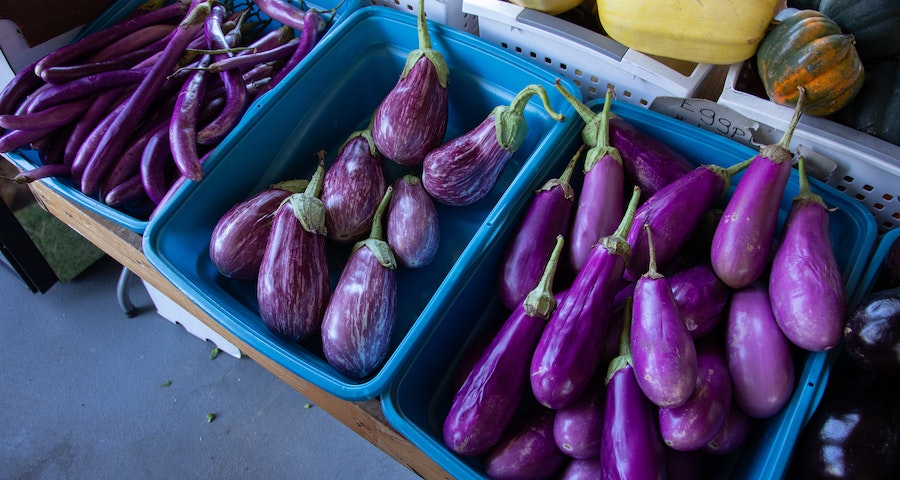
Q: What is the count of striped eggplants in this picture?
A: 7